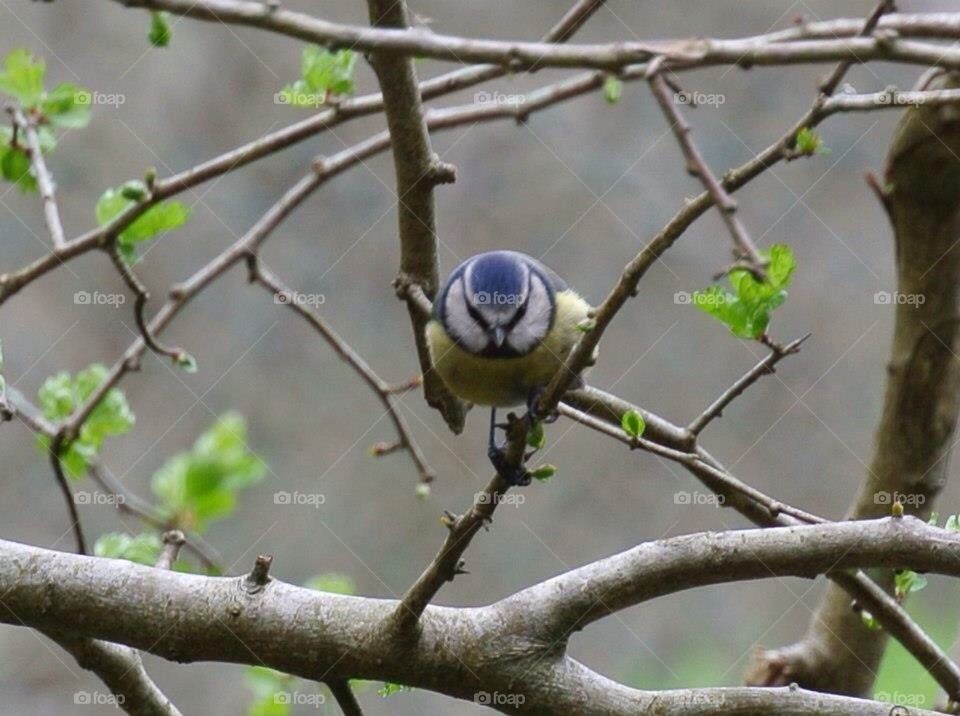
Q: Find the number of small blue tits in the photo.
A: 1